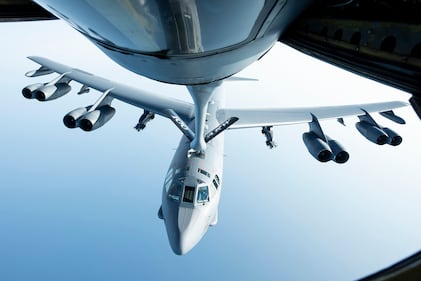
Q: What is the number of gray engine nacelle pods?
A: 4